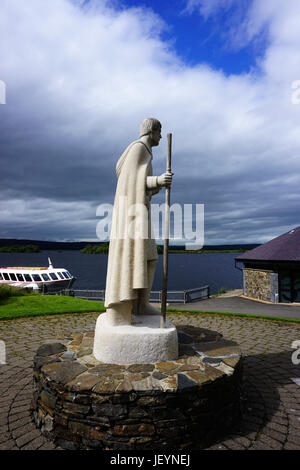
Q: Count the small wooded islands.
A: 2